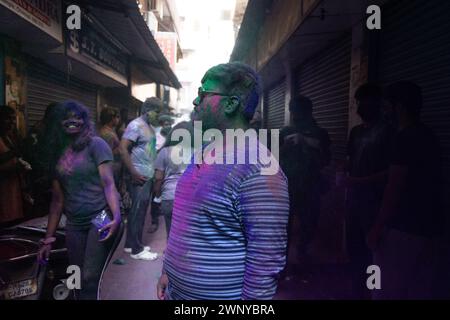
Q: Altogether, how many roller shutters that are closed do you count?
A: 4